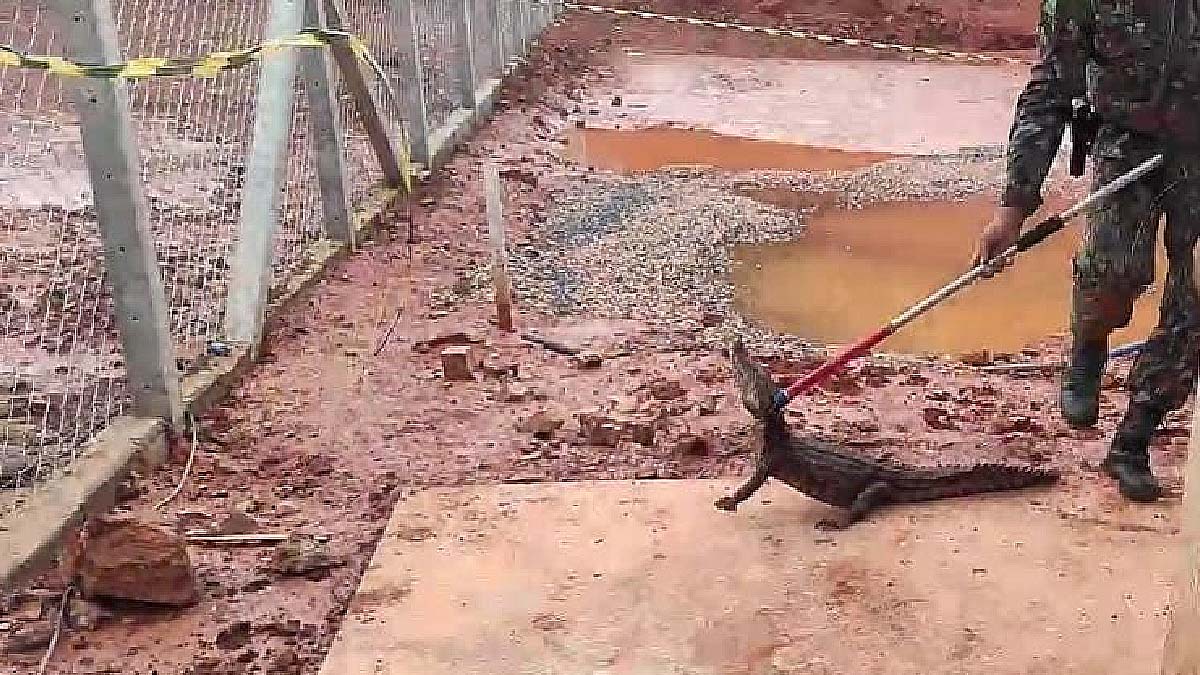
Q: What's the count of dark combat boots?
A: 2